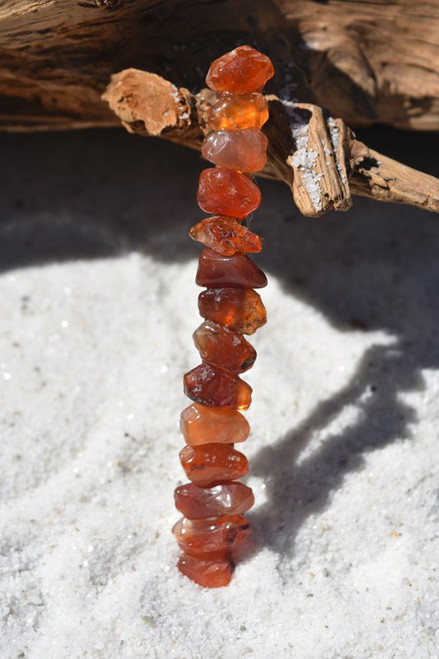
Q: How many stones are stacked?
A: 14